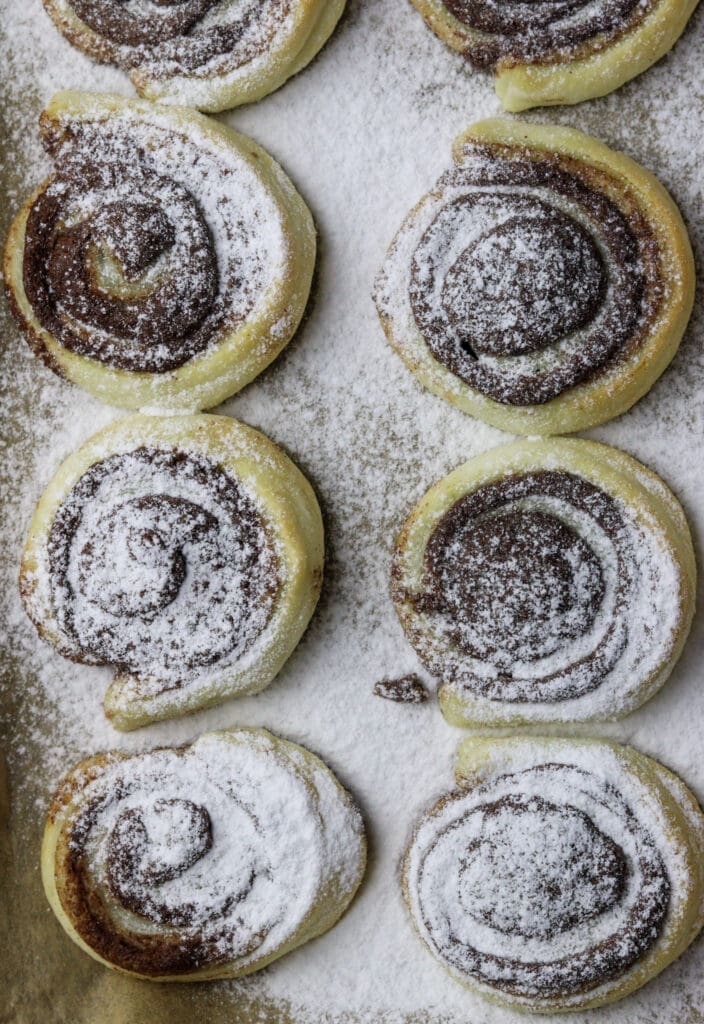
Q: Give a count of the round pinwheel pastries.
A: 8